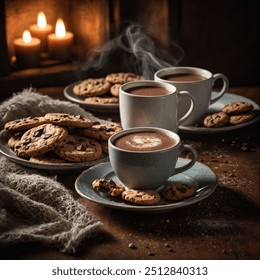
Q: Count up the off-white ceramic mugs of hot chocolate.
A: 2